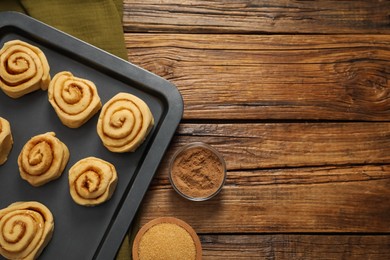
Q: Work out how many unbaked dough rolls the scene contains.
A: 7